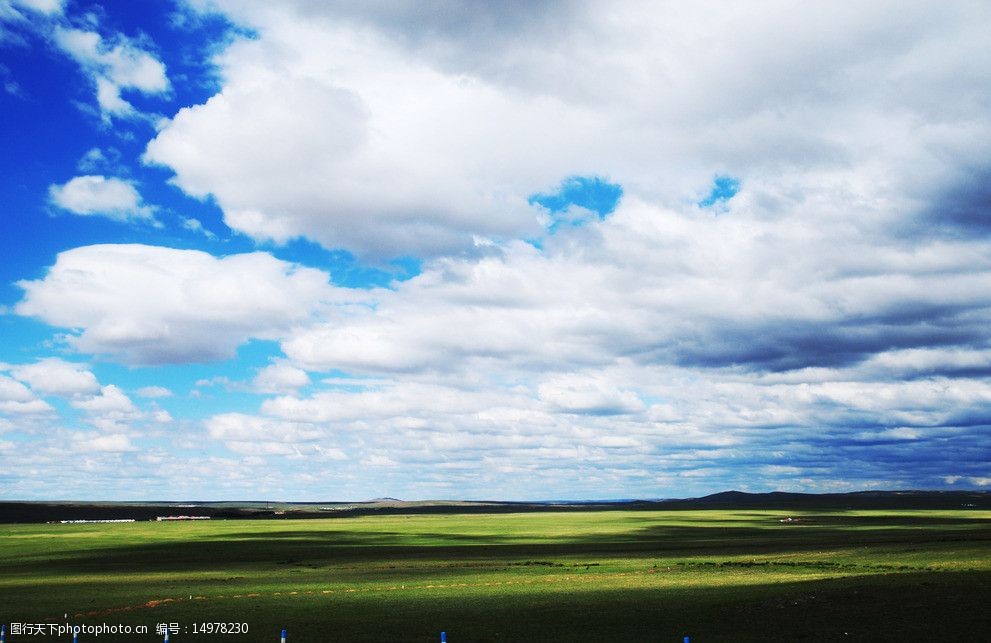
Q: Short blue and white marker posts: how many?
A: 6